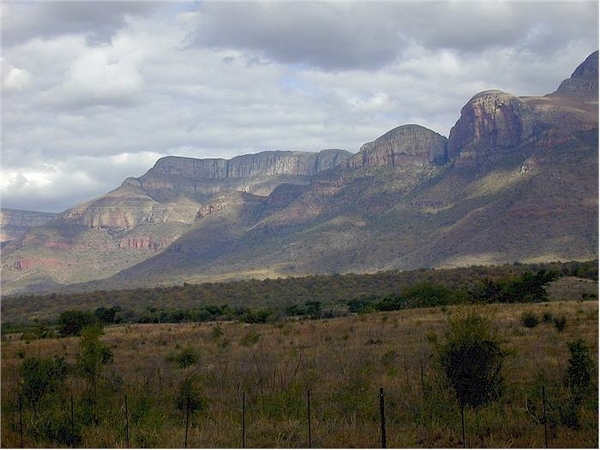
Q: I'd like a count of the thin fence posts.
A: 8